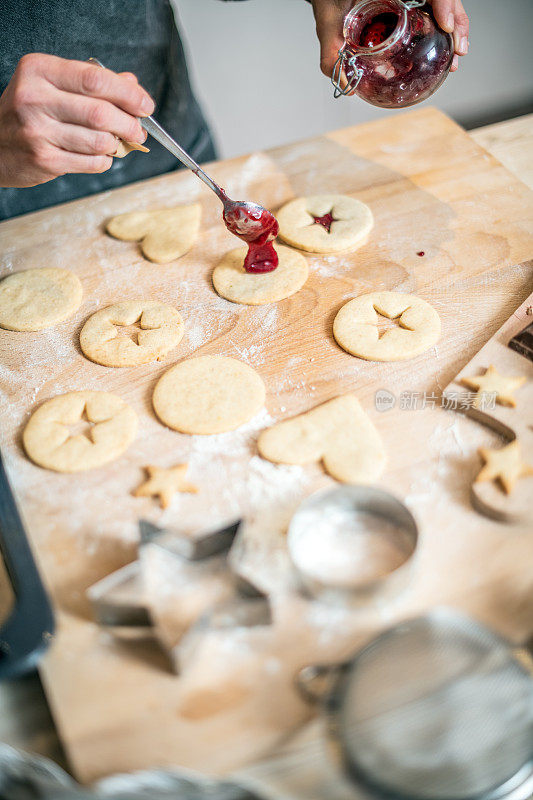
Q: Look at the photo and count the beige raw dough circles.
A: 7